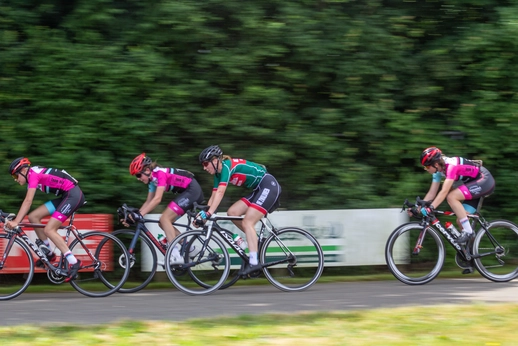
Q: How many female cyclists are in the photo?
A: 4